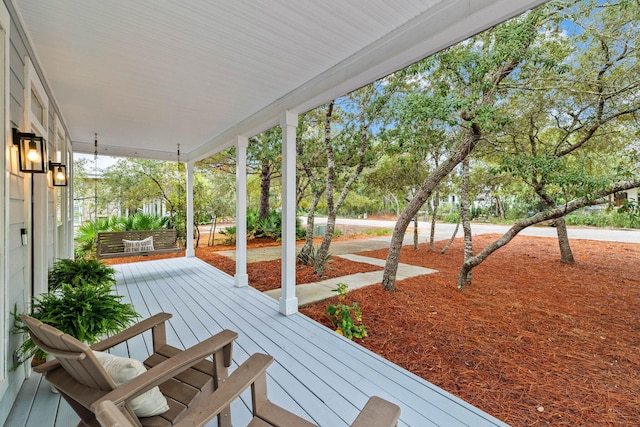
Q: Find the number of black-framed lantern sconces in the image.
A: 2